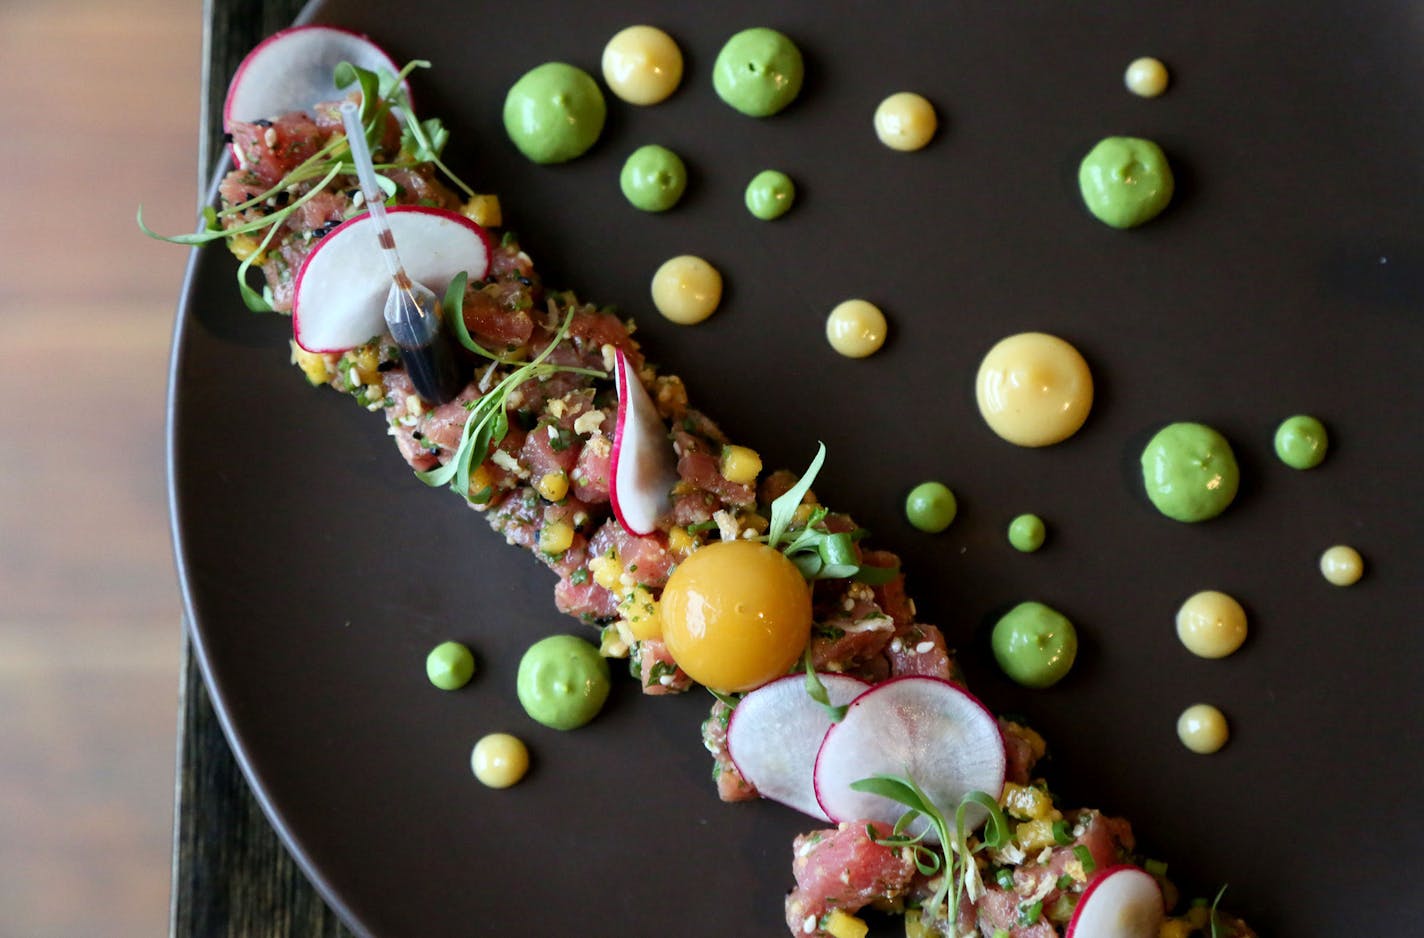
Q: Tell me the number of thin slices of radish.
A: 6